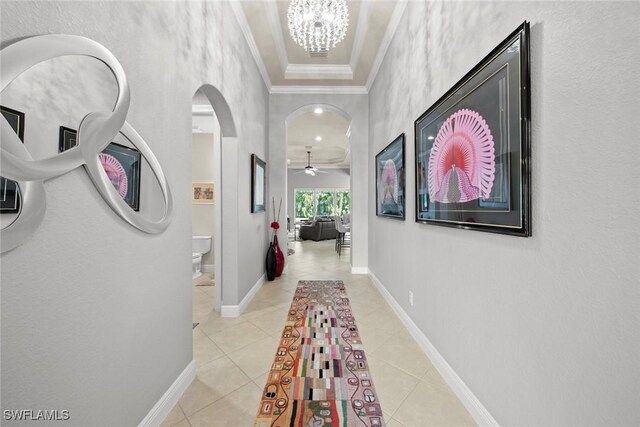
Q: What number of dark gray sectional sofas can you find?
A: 1